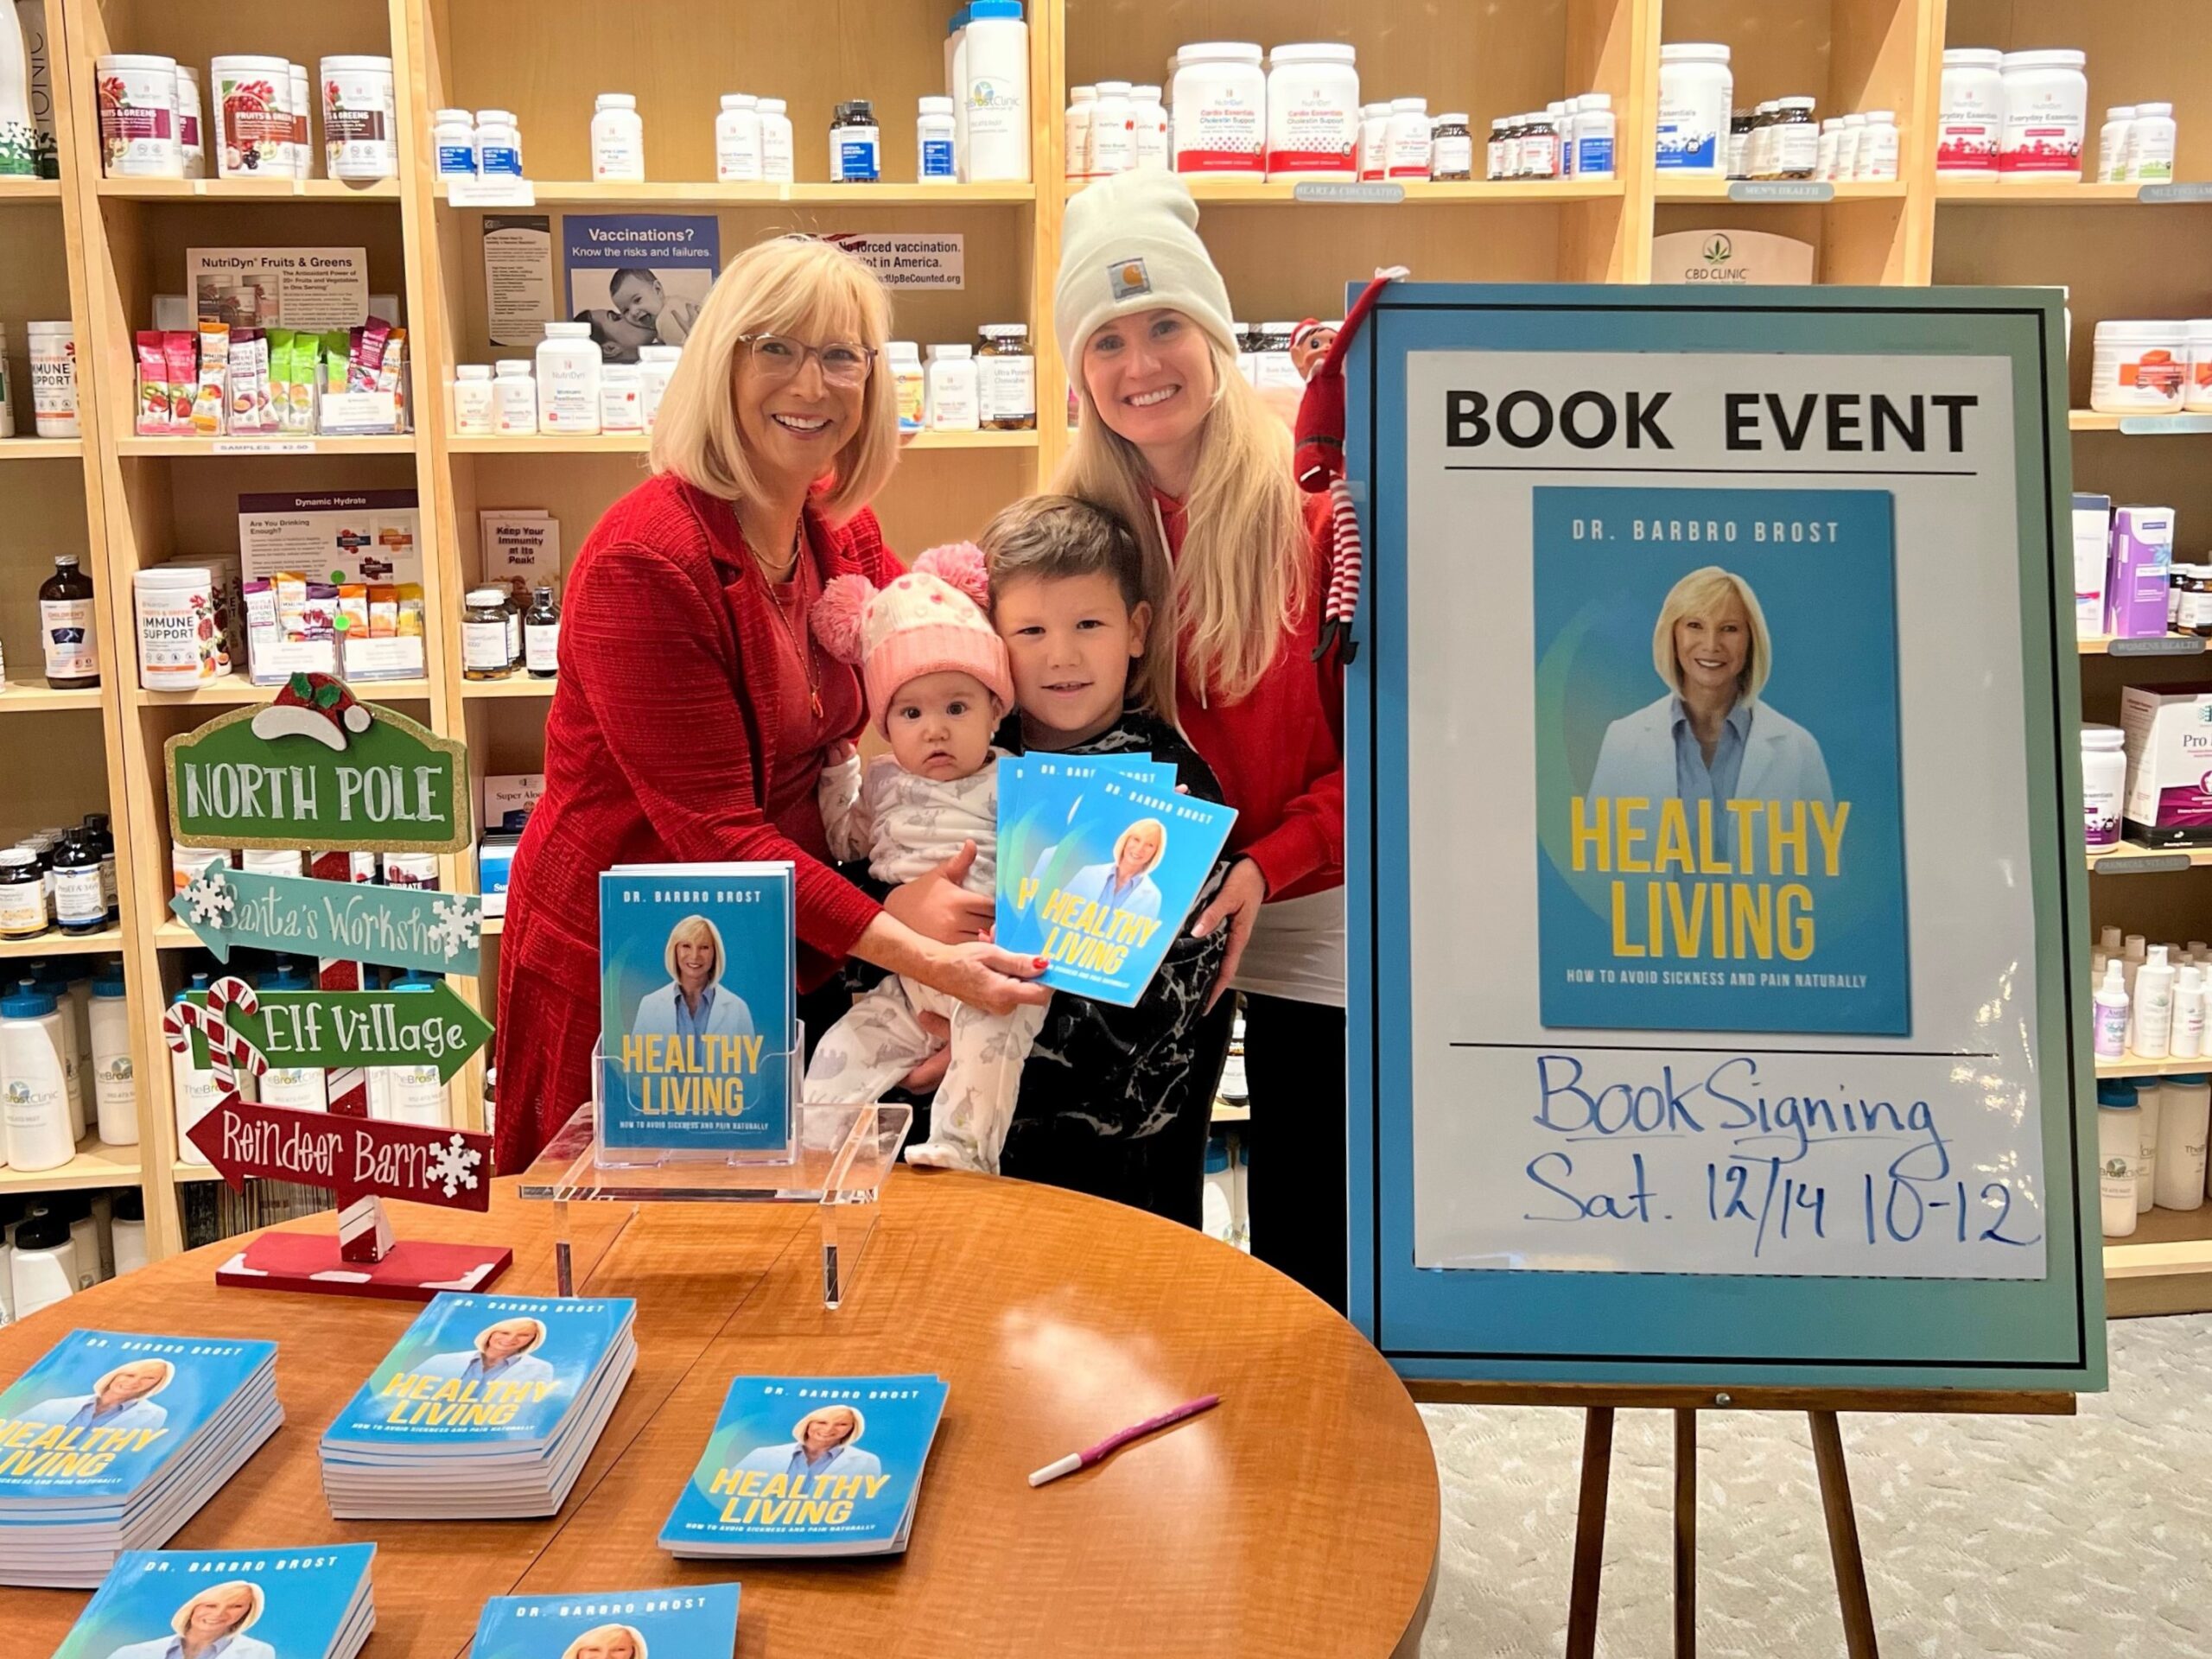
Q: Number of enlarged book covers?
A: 1